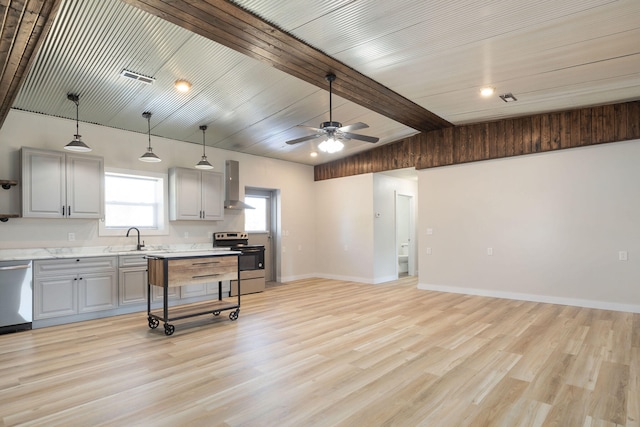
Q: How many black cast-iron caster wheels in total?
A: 4